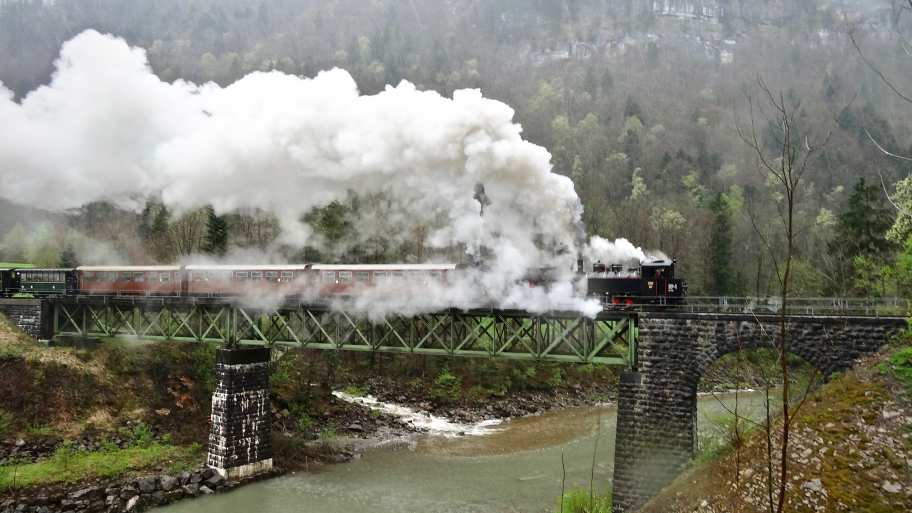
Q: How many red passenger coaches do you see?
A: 3